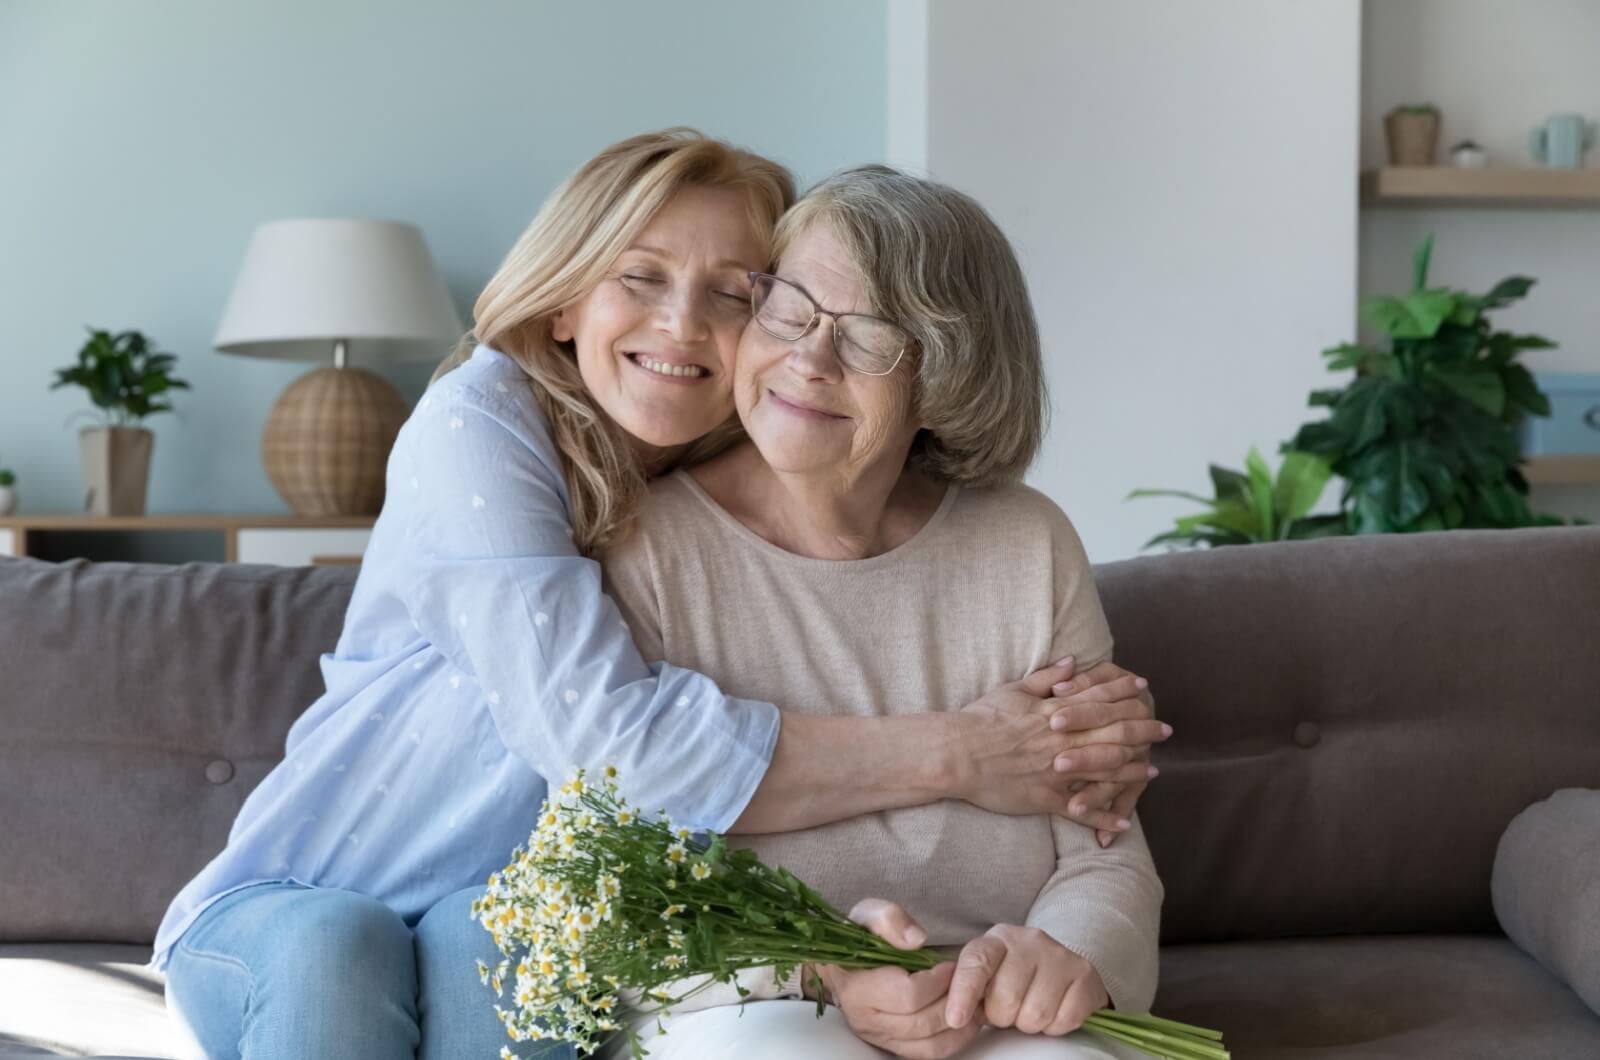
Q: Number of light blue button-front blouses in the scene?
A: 1